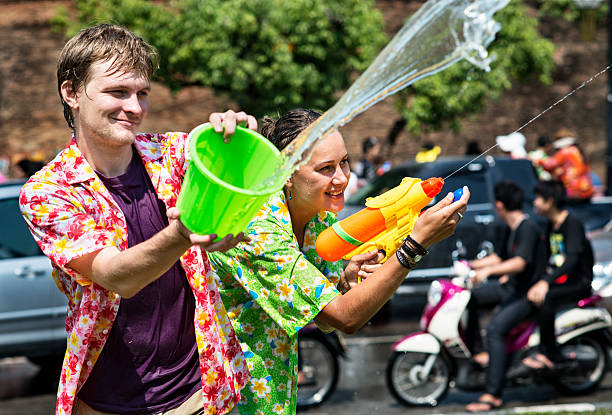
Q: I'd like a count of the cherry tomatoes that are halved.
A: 0